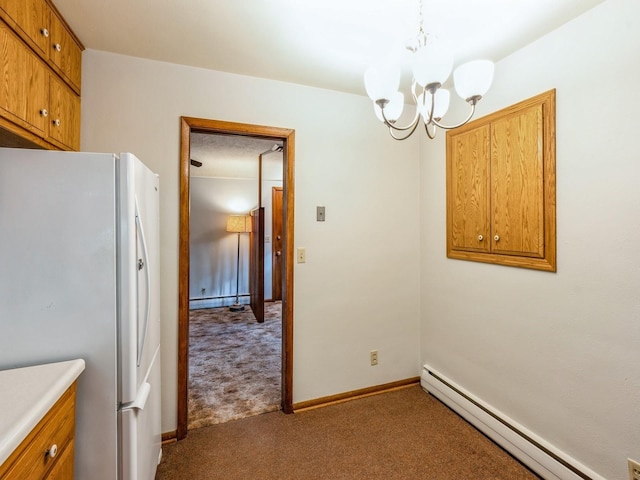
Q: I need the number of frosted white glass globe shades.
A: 5